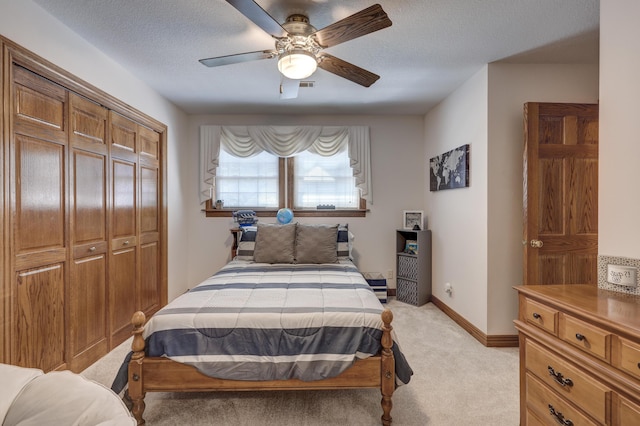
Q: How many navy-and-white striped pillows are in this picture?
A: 2